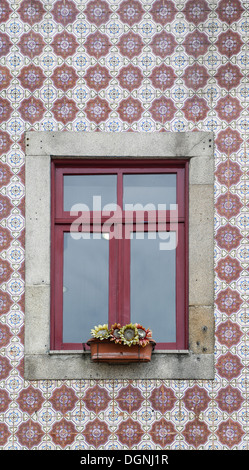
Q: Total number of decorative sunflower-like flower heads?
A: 4